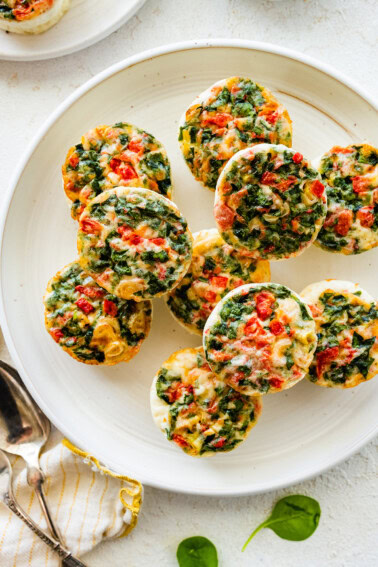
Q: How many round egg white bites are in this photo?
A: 11